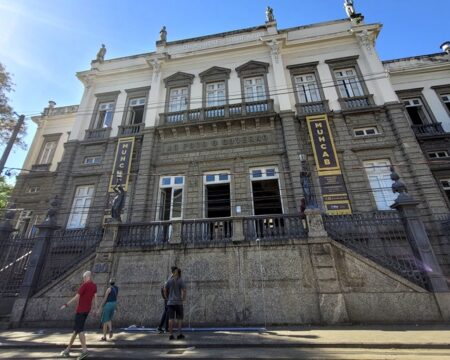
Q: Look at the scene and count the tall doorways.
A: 3